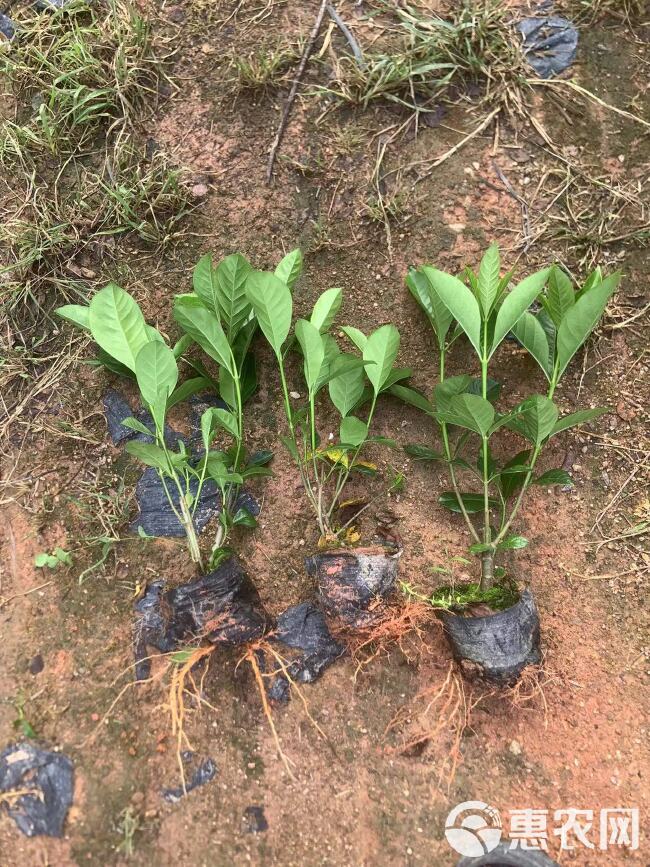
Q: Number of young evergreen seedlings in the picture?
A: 3